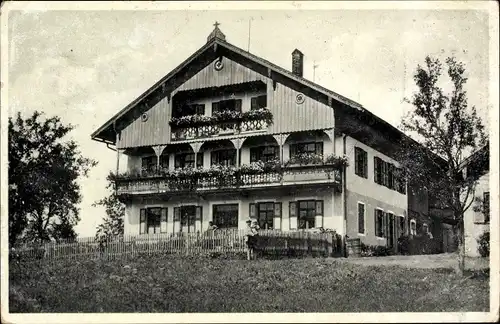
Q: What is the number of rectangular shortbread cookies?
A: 0